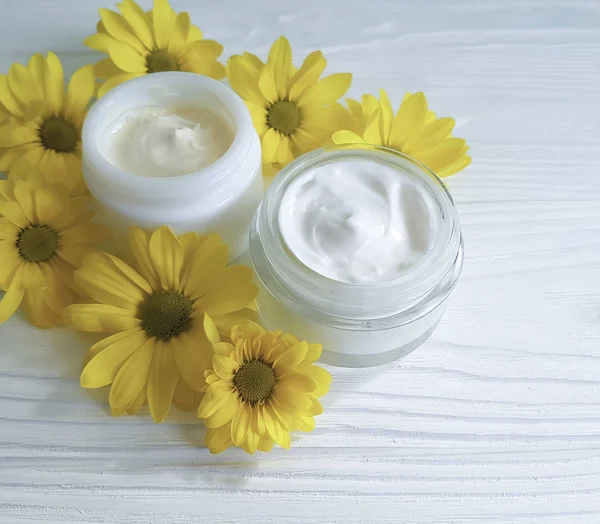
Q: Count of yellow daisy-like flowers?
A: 7